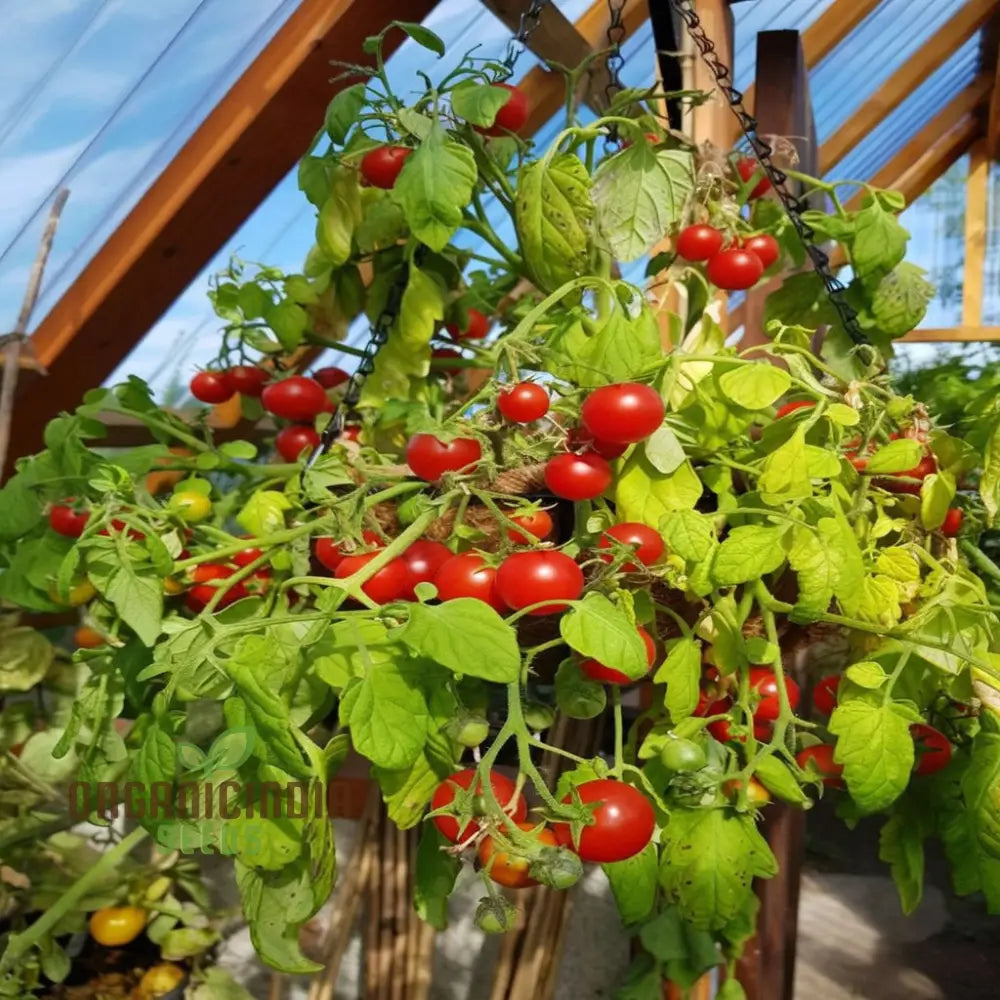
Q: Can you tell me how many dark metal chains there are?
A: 3